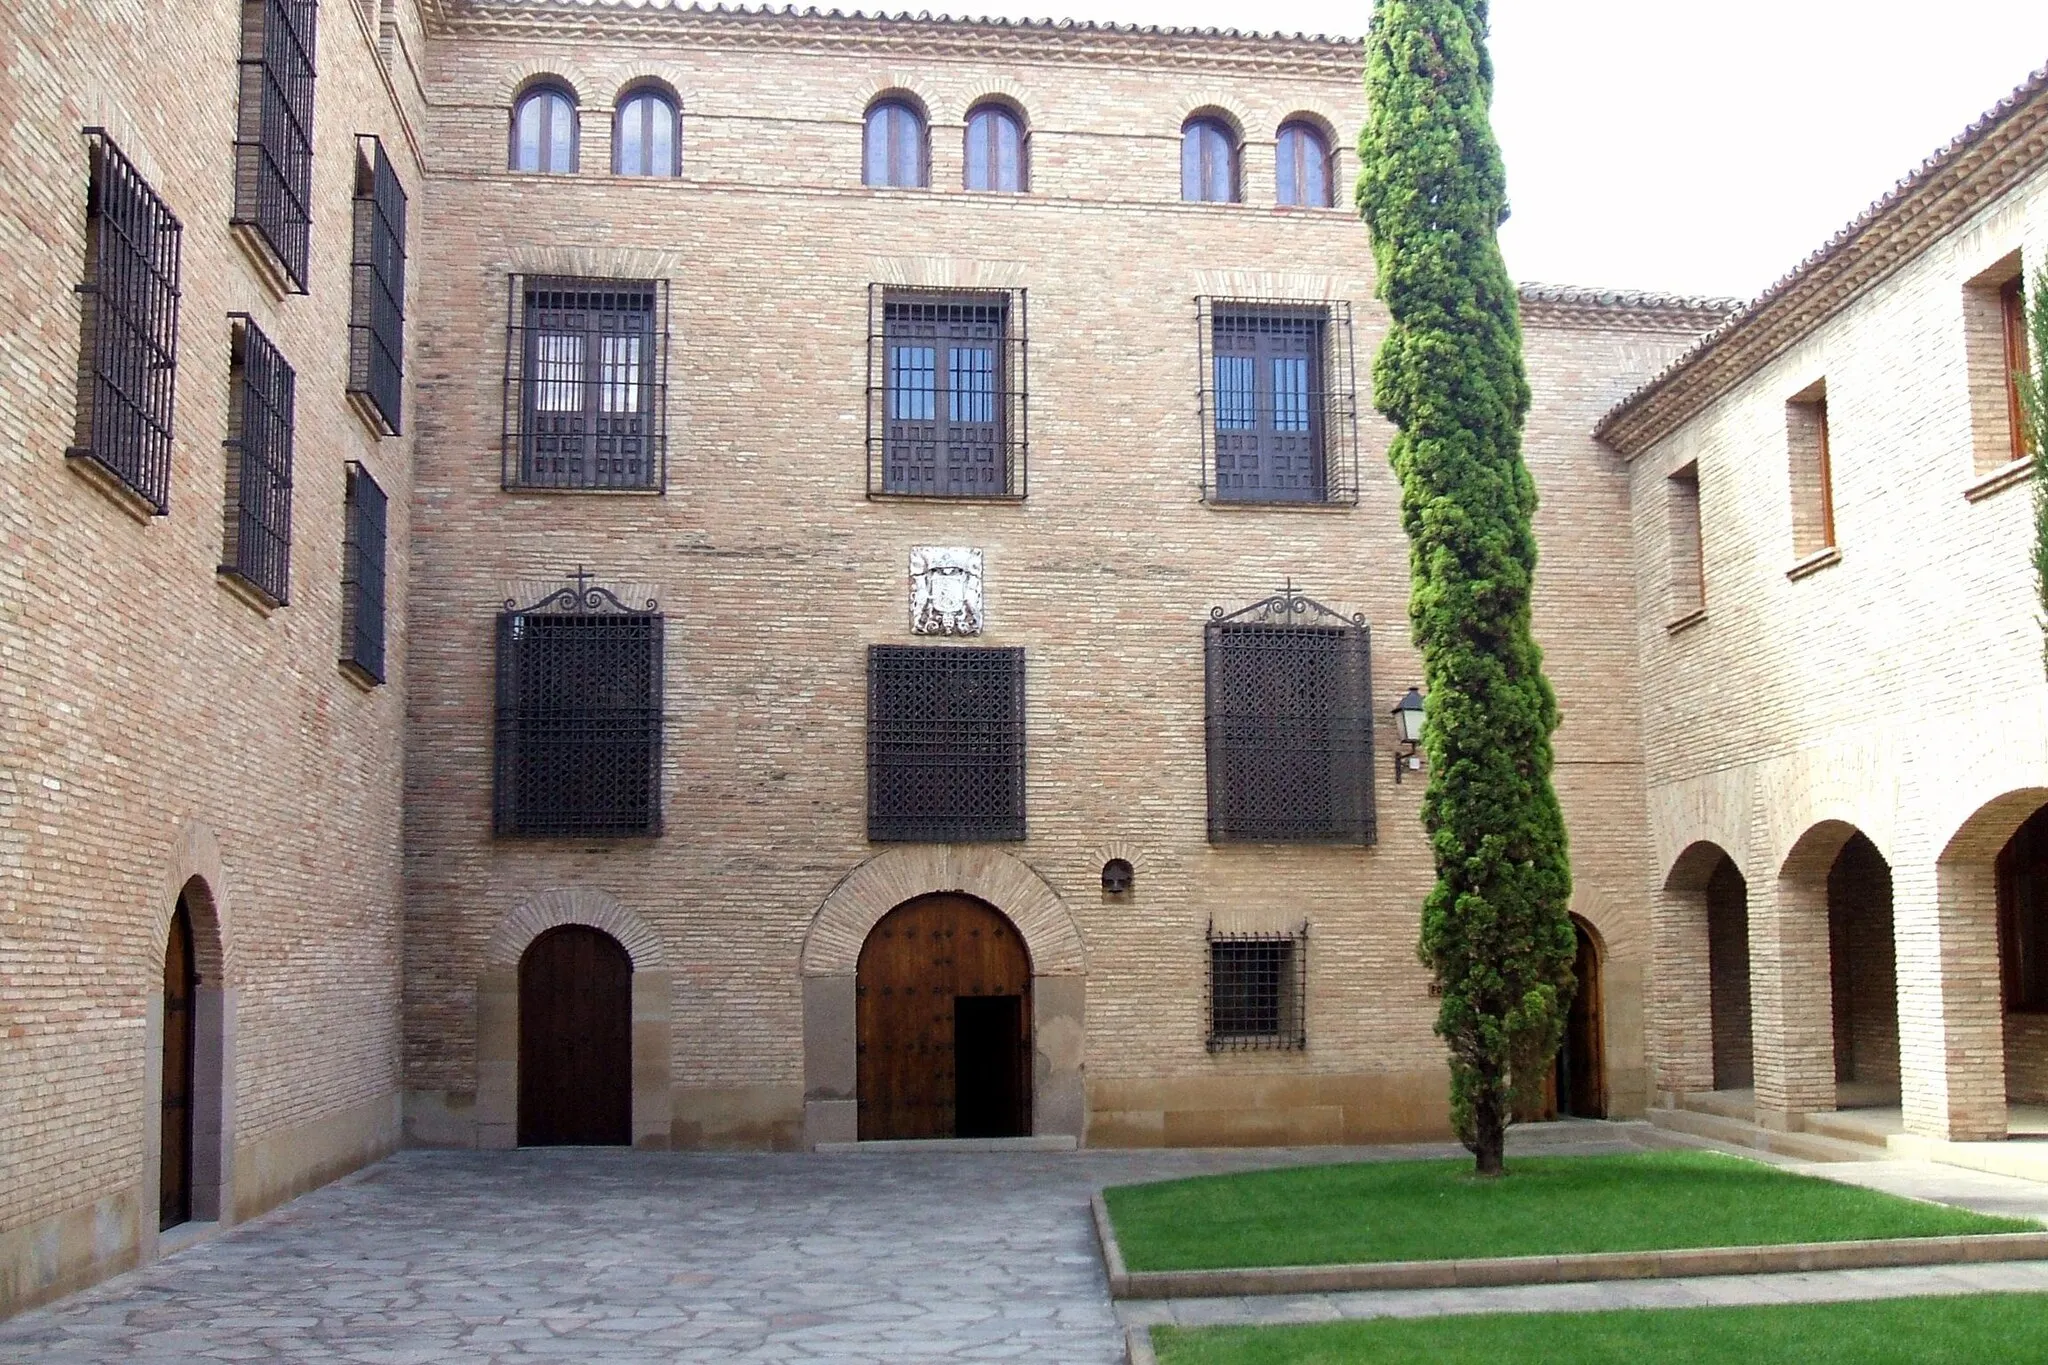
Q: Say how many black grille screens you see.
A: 12